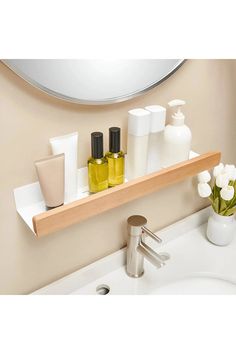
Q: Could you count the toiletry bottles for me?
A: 7